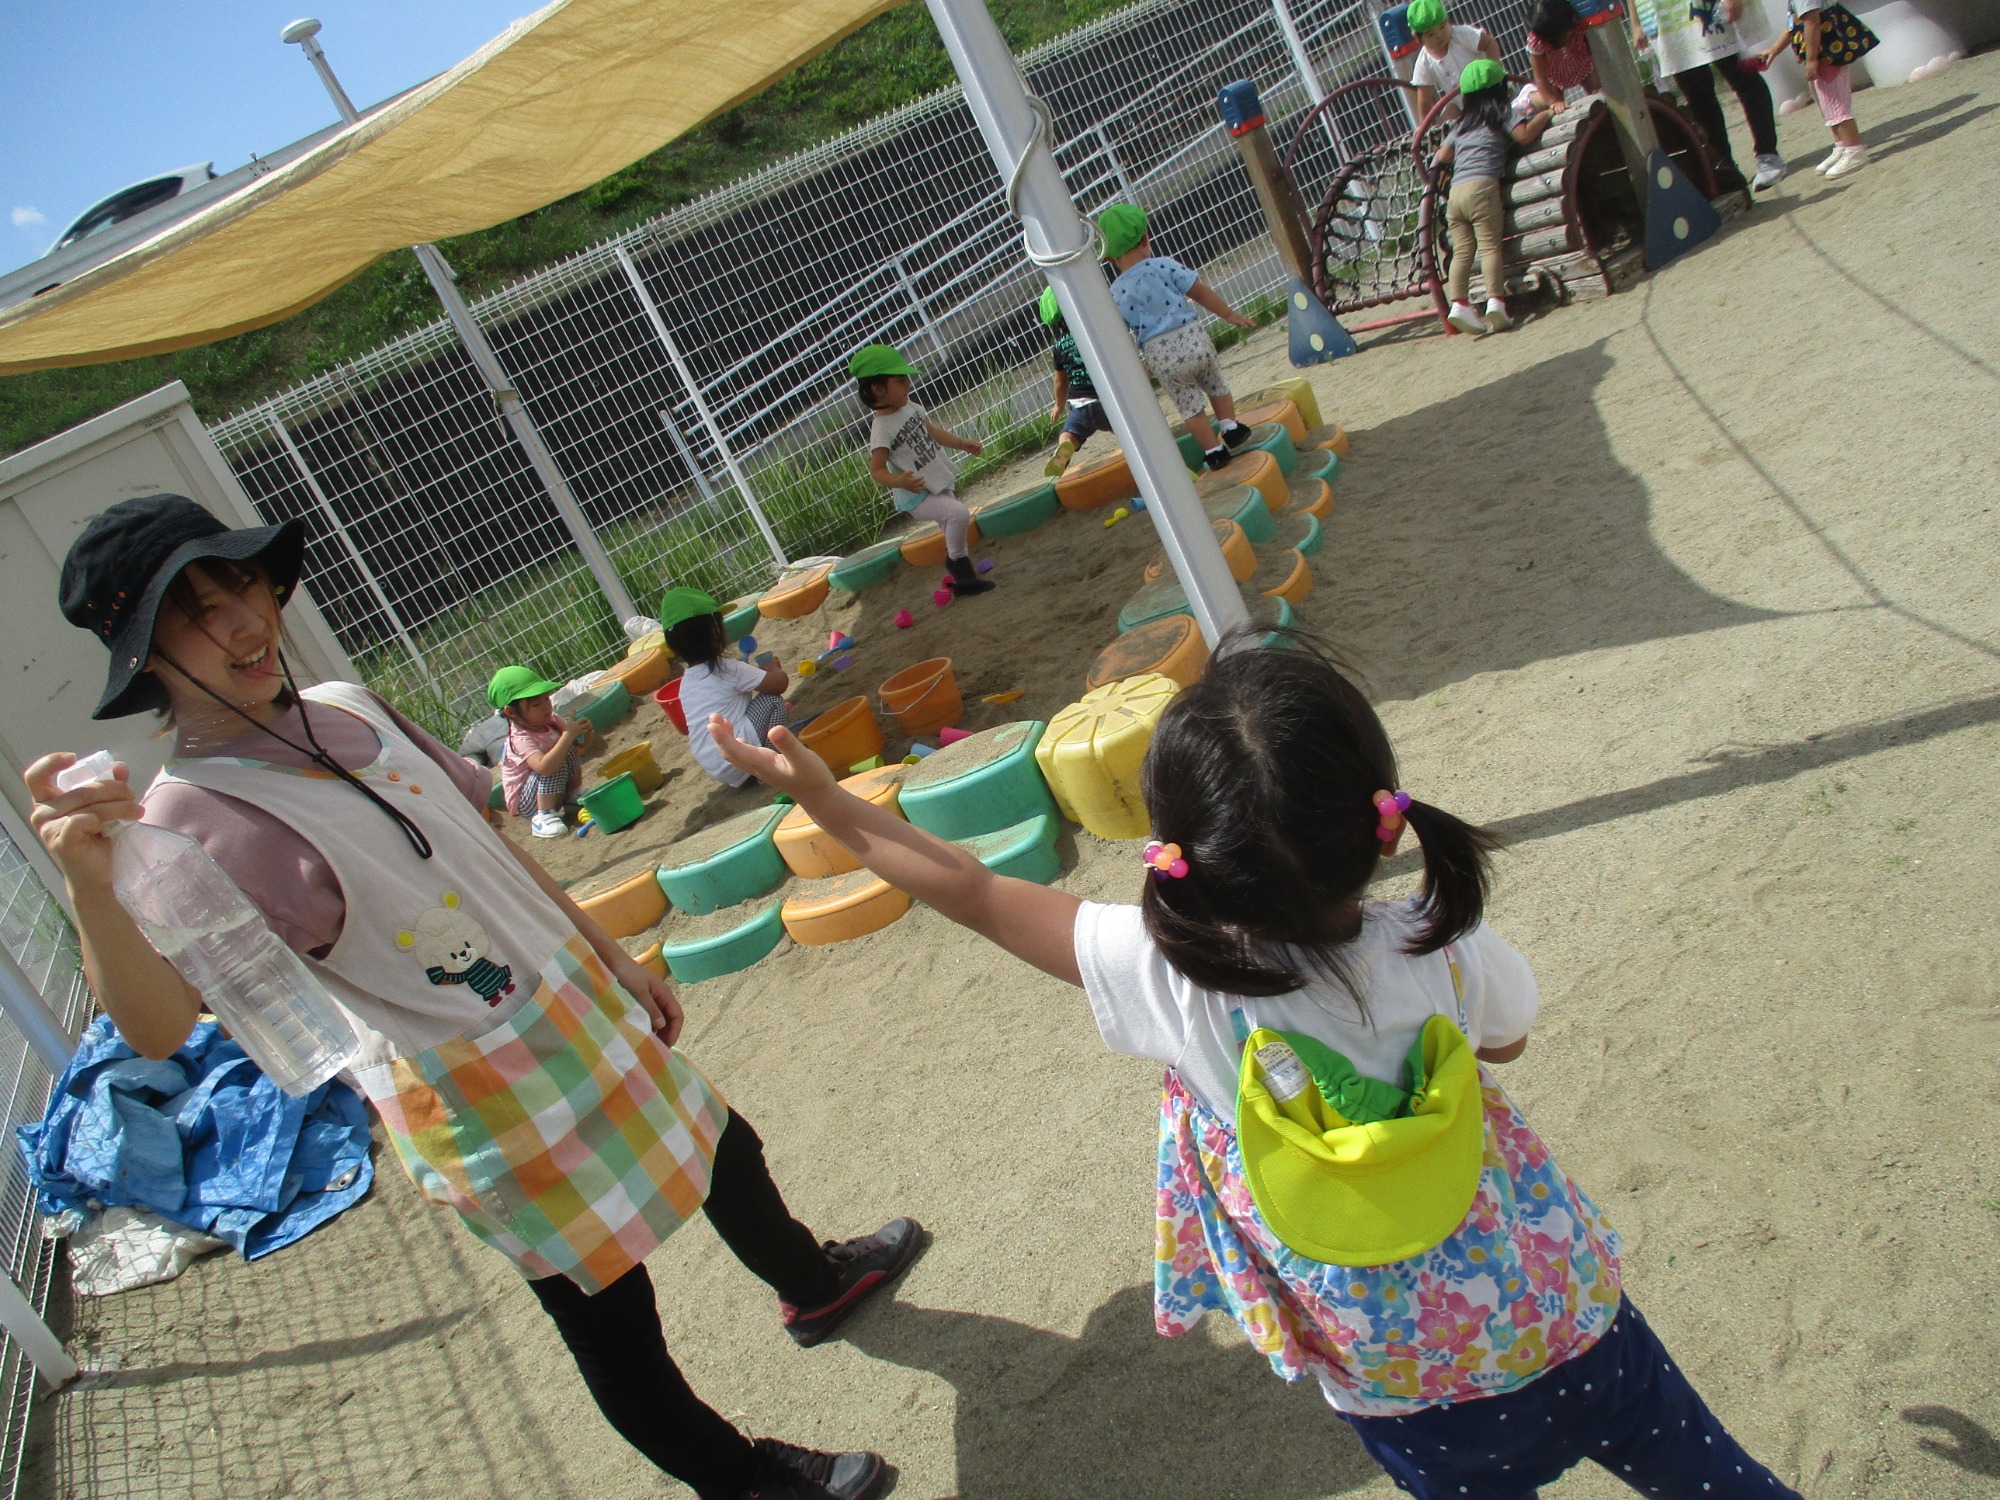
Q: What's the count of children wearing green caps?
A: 7